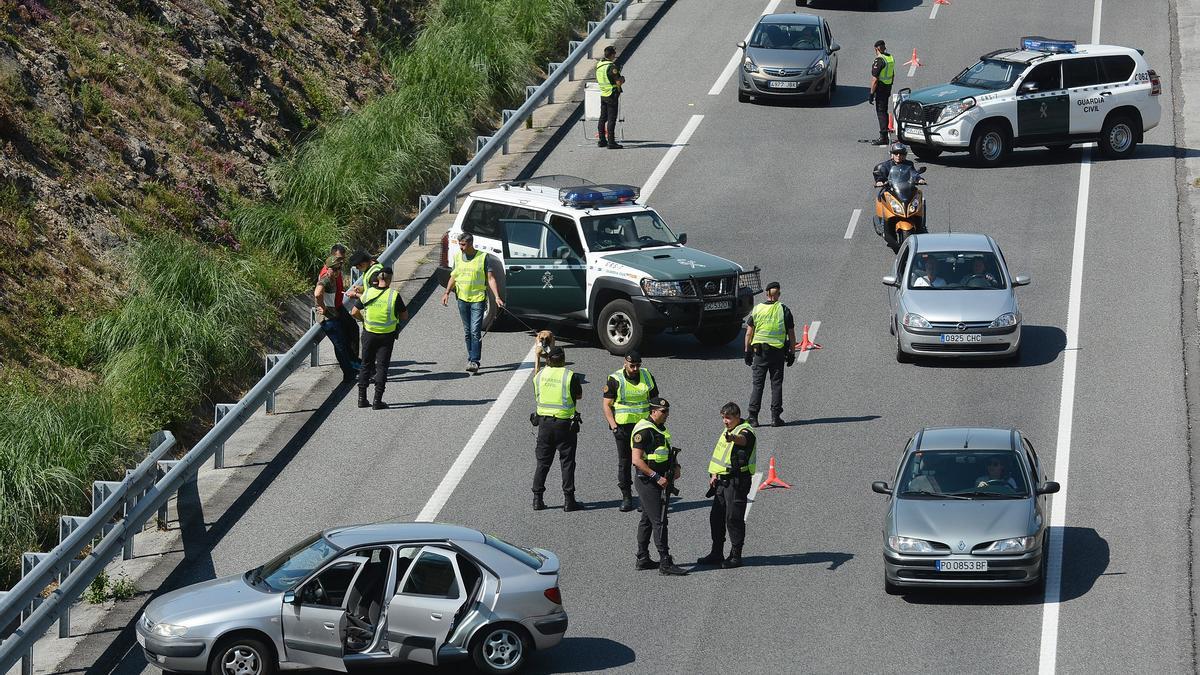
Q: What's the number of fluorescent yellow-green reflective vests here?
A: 10